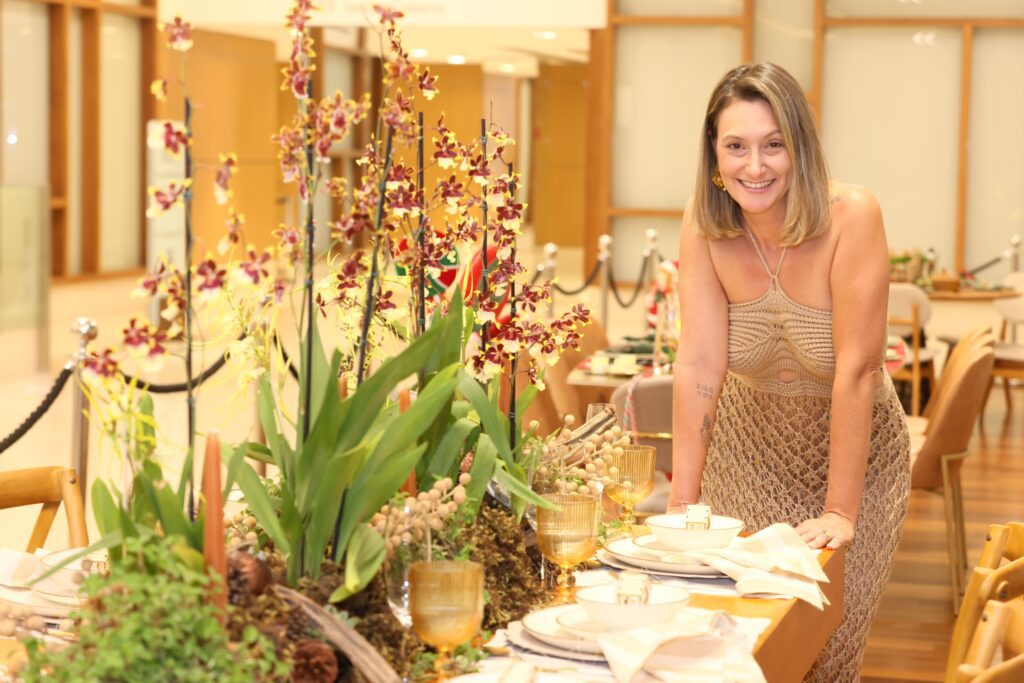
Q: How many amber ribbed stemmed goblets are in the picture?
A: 3